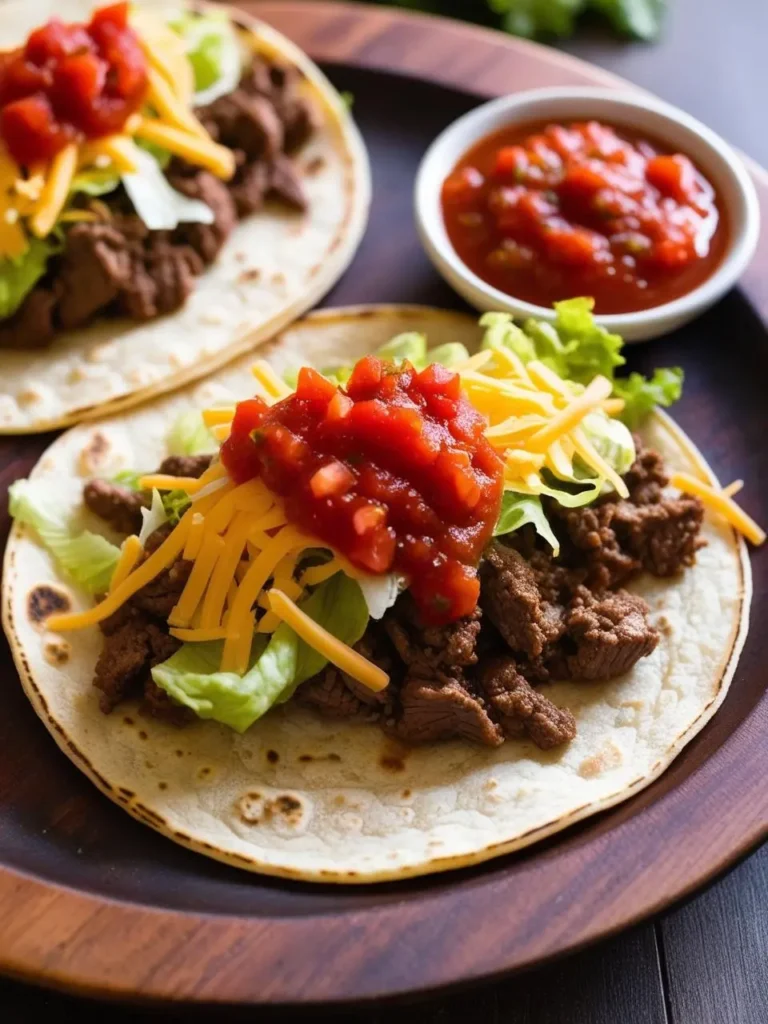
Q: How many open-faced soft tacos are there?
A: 2